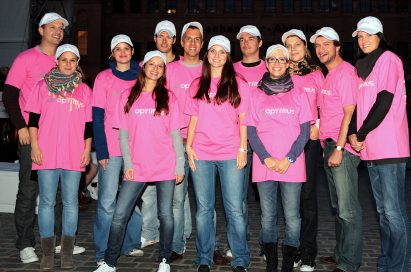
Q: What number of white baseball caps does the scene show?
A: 12